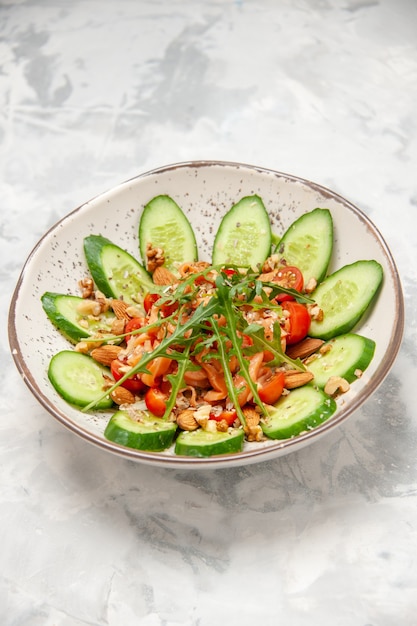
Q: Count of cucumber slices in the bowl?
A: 11